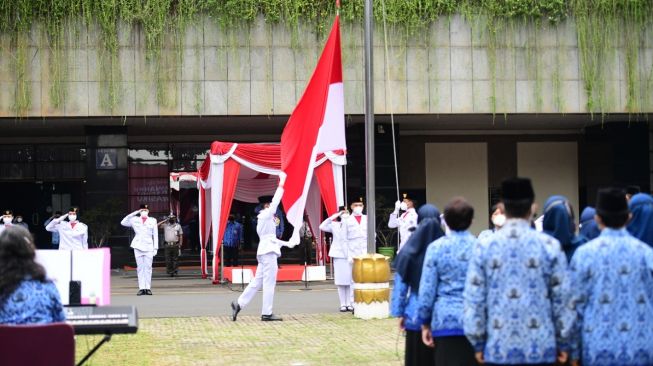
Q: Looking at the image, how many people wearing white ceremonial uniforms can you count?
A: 7